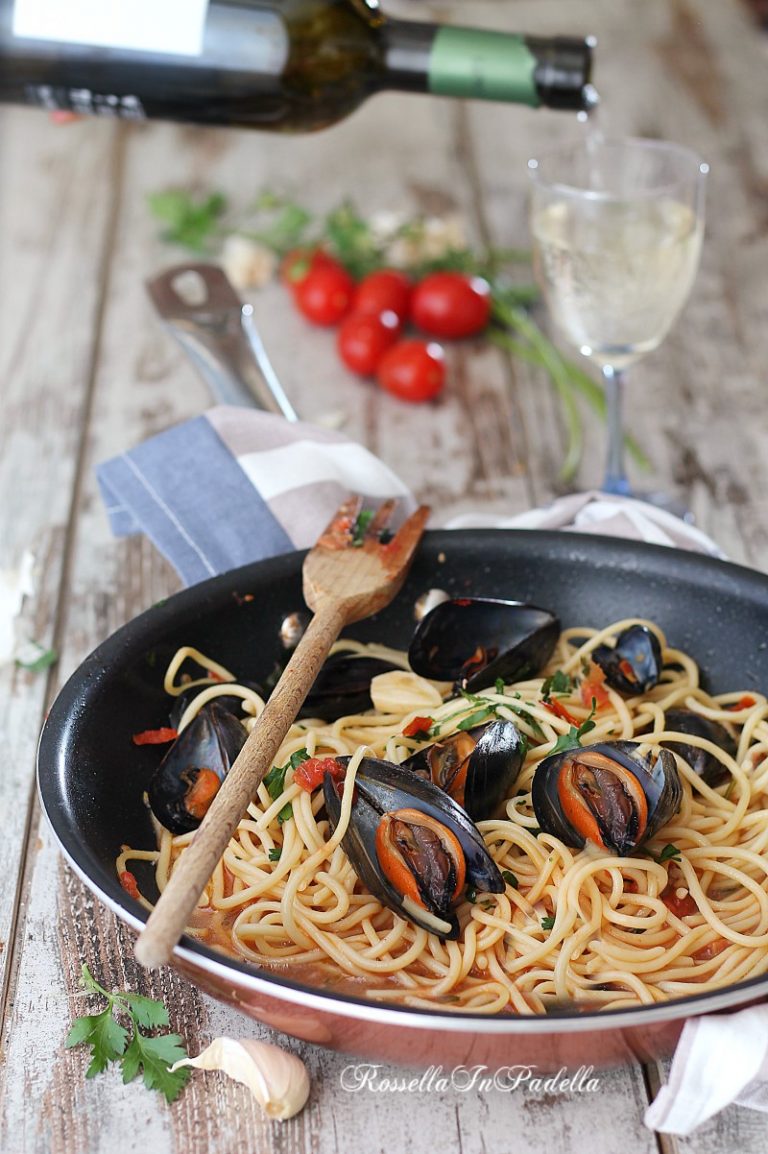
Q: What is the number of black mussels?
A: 9